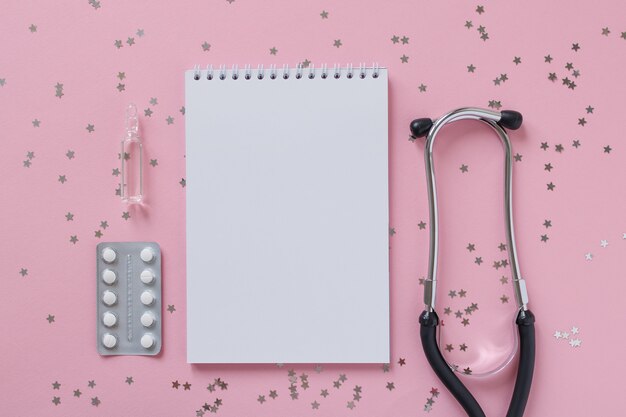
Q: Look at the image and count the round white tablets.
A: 10